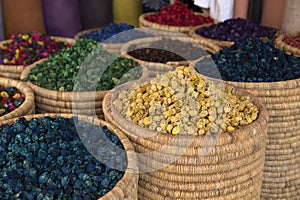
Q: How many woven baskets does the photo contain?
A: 11